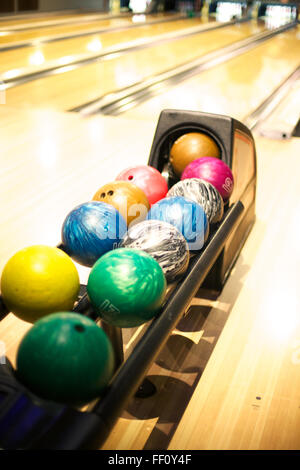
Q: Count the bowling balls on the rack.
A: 11